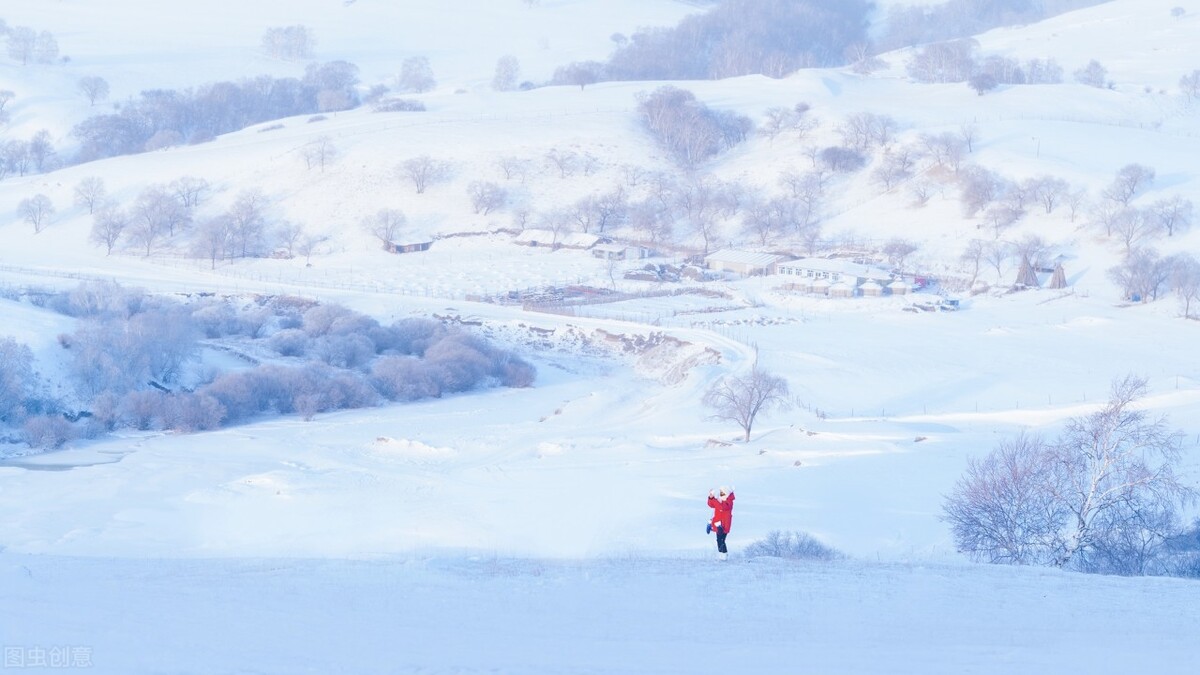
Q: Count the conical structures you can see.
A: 2